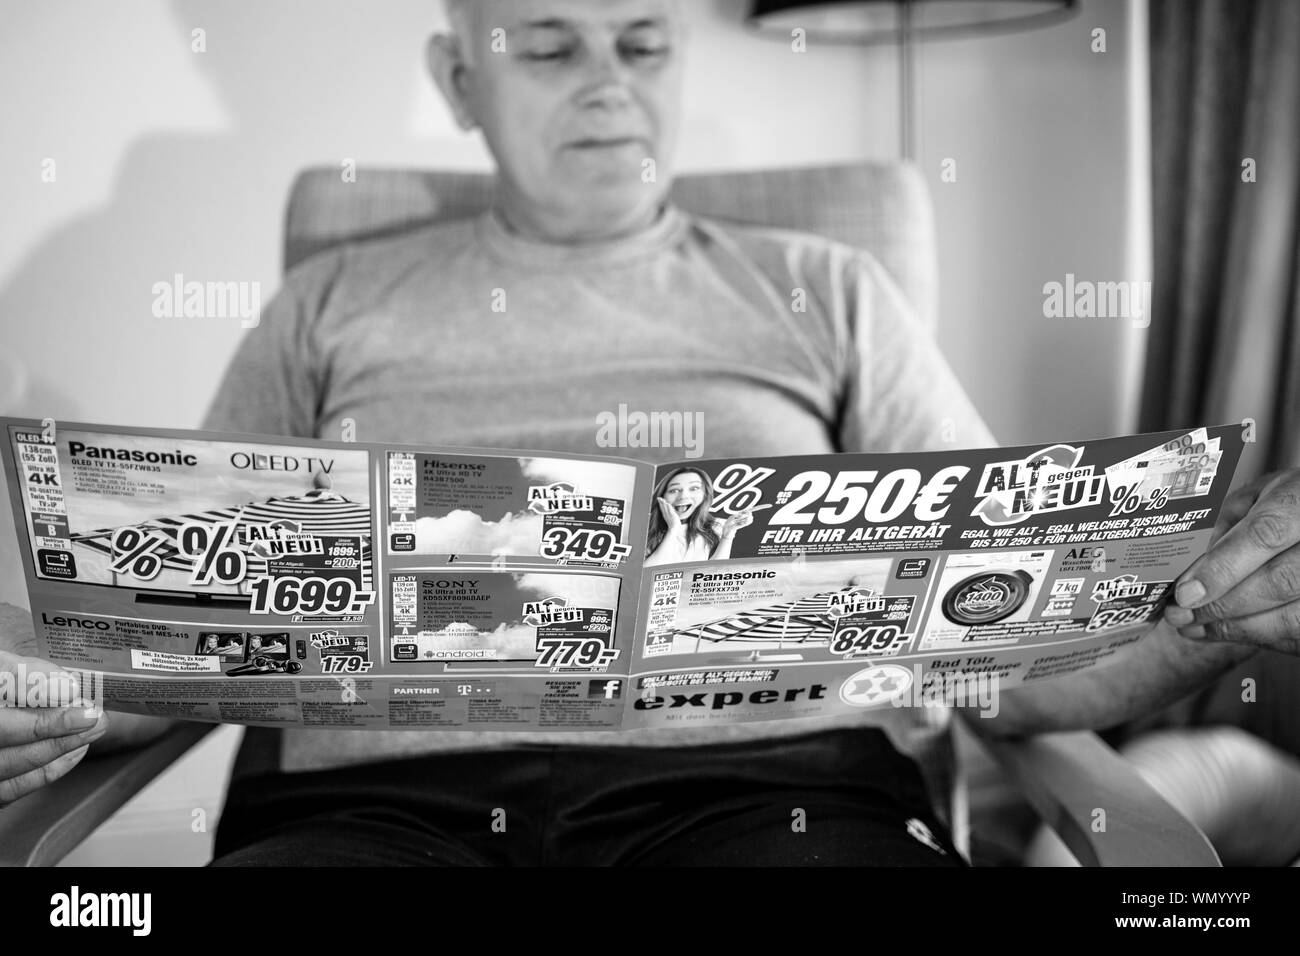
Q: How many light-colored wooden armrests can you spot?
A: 2